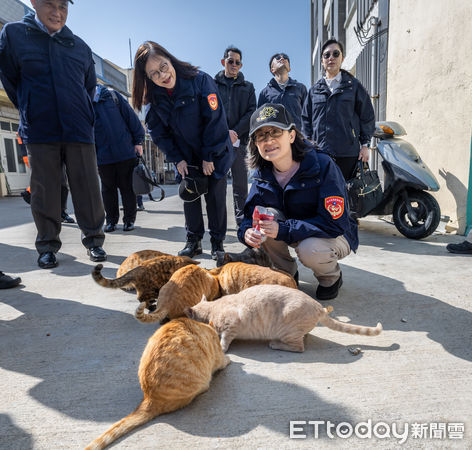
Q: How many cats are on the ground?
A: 7